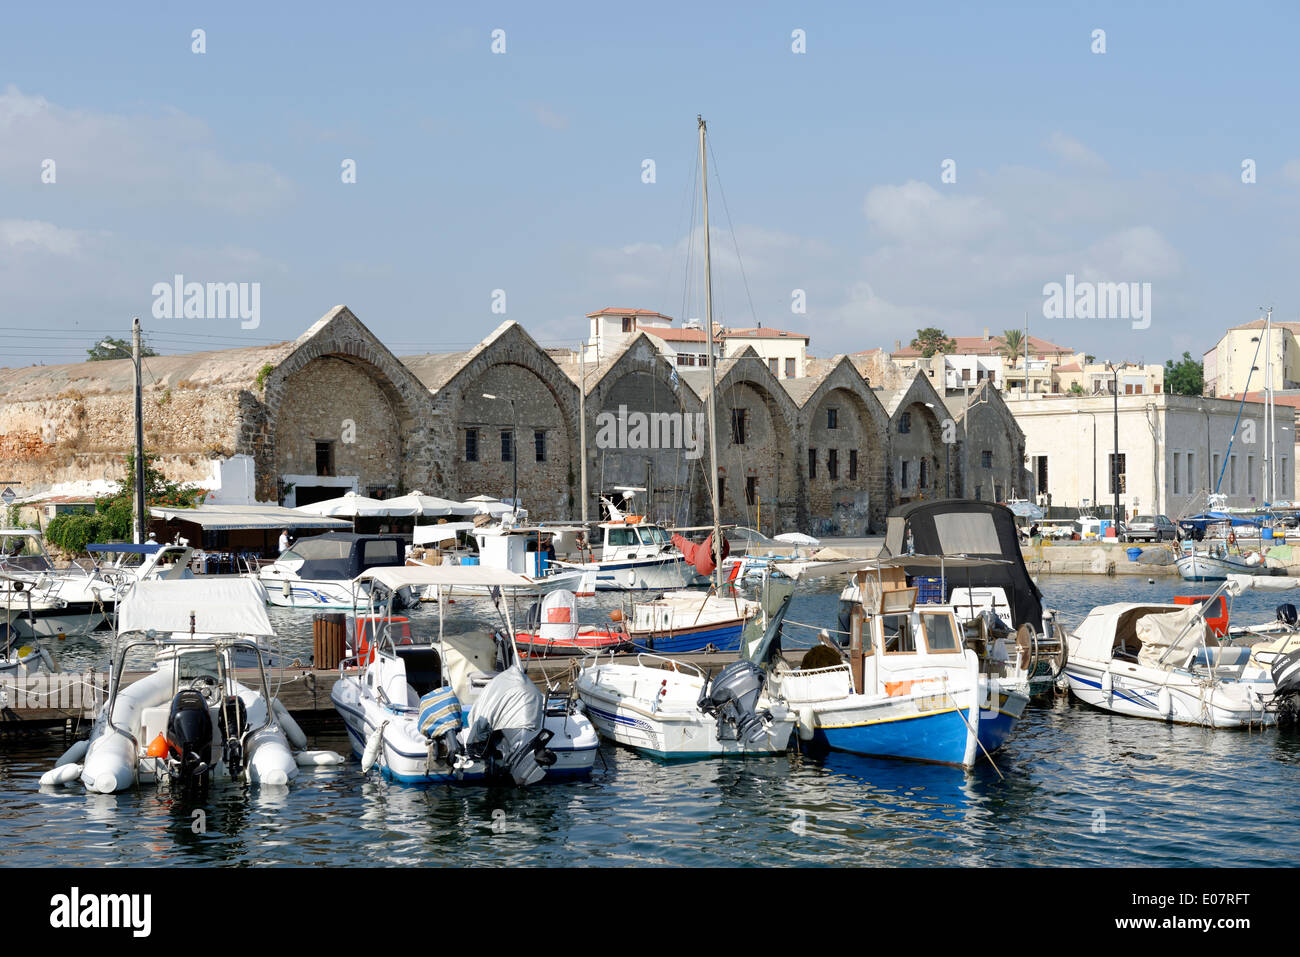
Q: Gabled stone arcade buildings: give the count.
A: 7